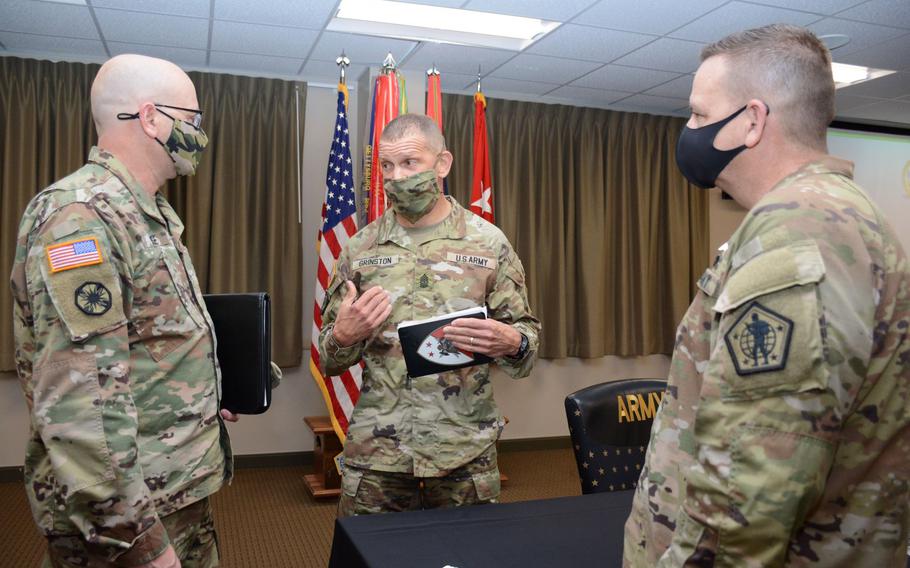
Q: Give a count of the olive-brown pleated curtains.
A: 2